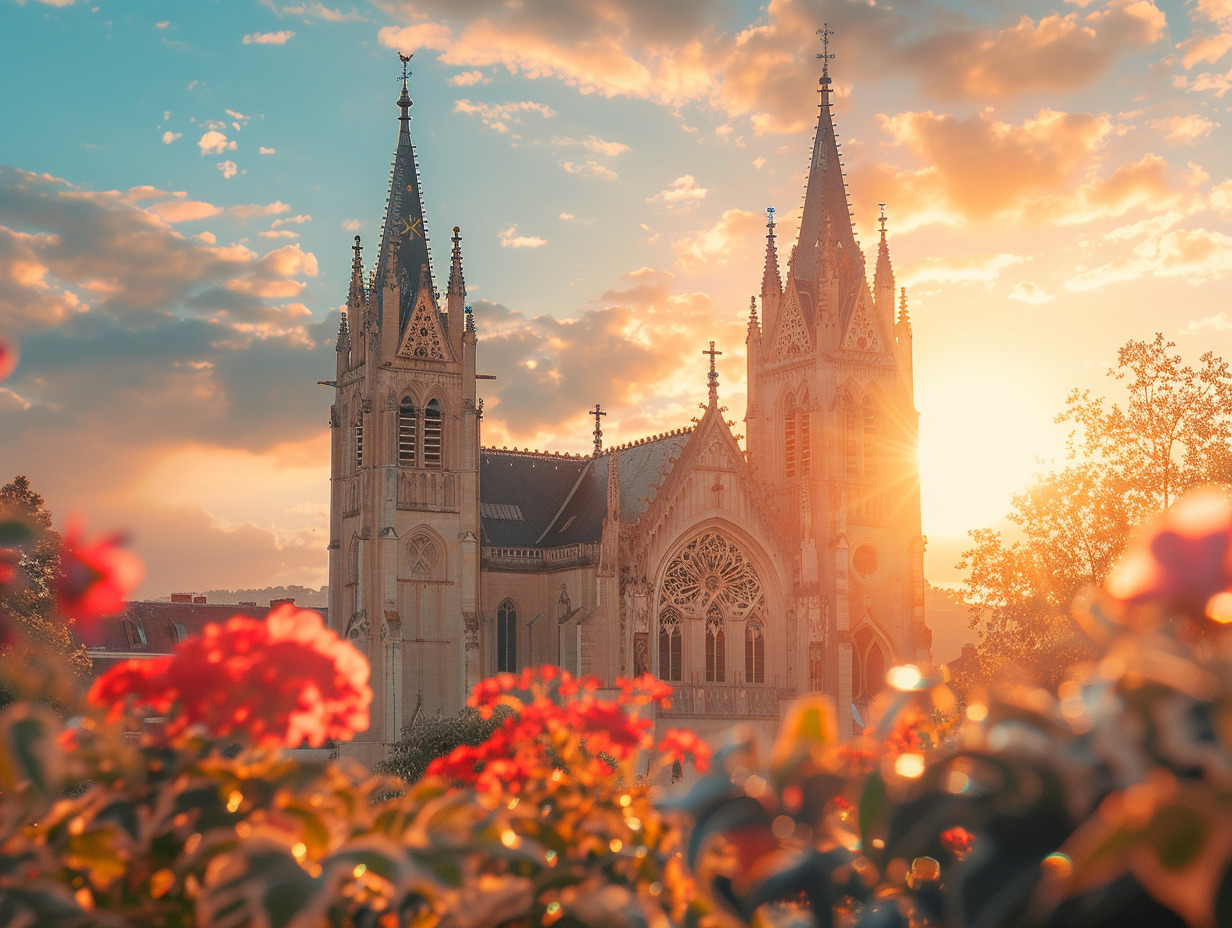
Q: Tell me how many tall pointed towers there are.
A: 2